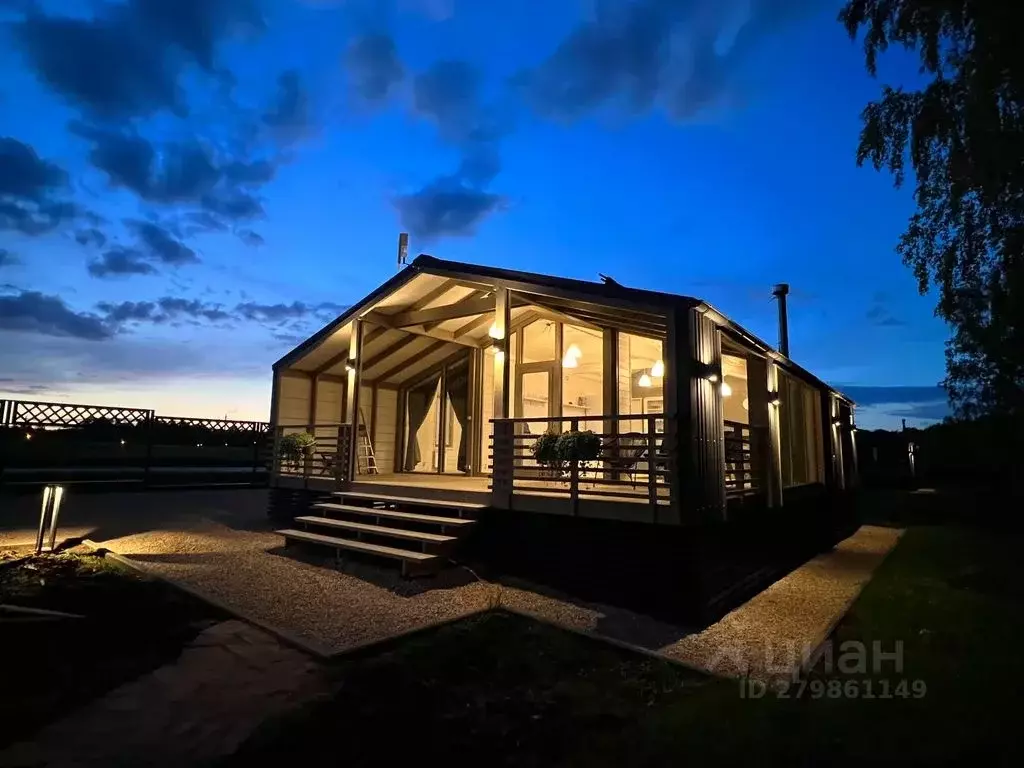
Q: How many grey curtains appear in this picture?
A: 2